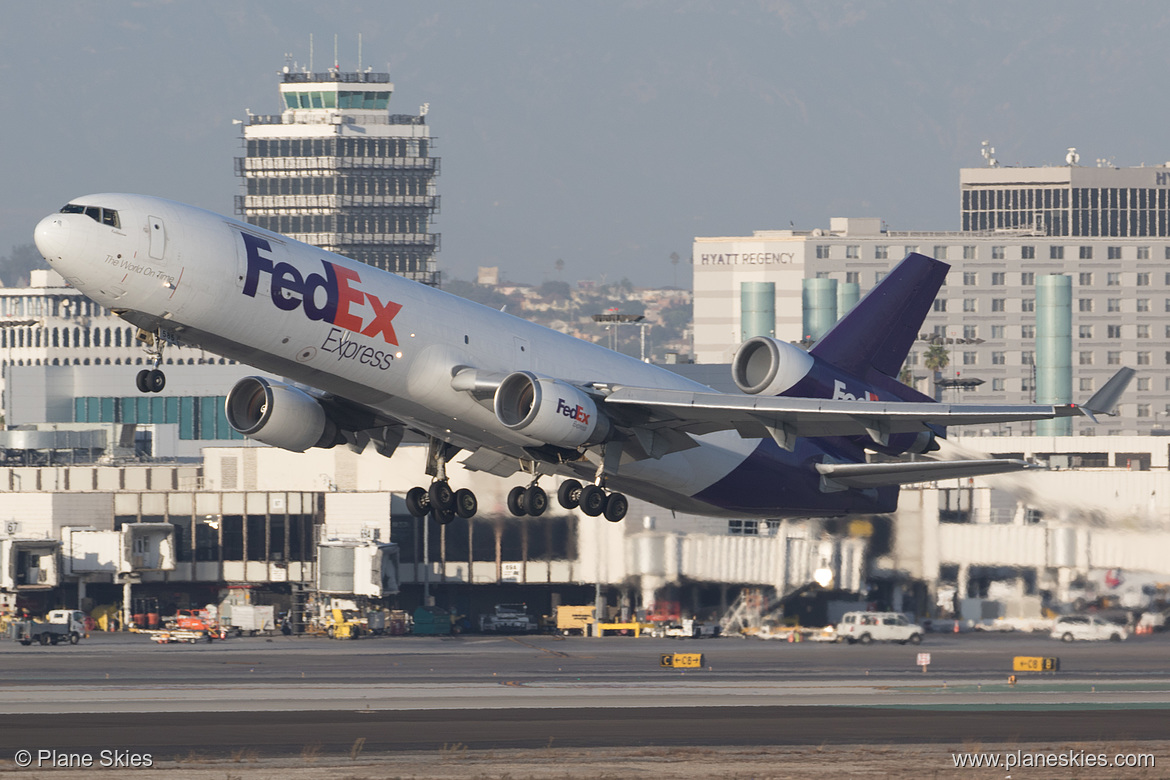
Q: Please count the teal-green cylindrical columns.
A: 4